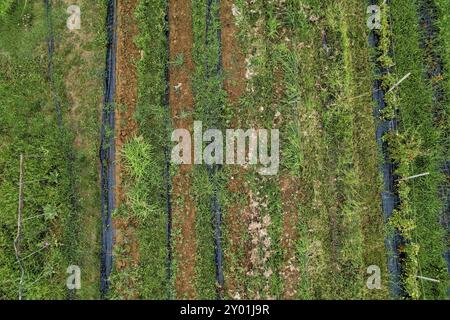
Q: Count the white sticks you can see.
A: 3